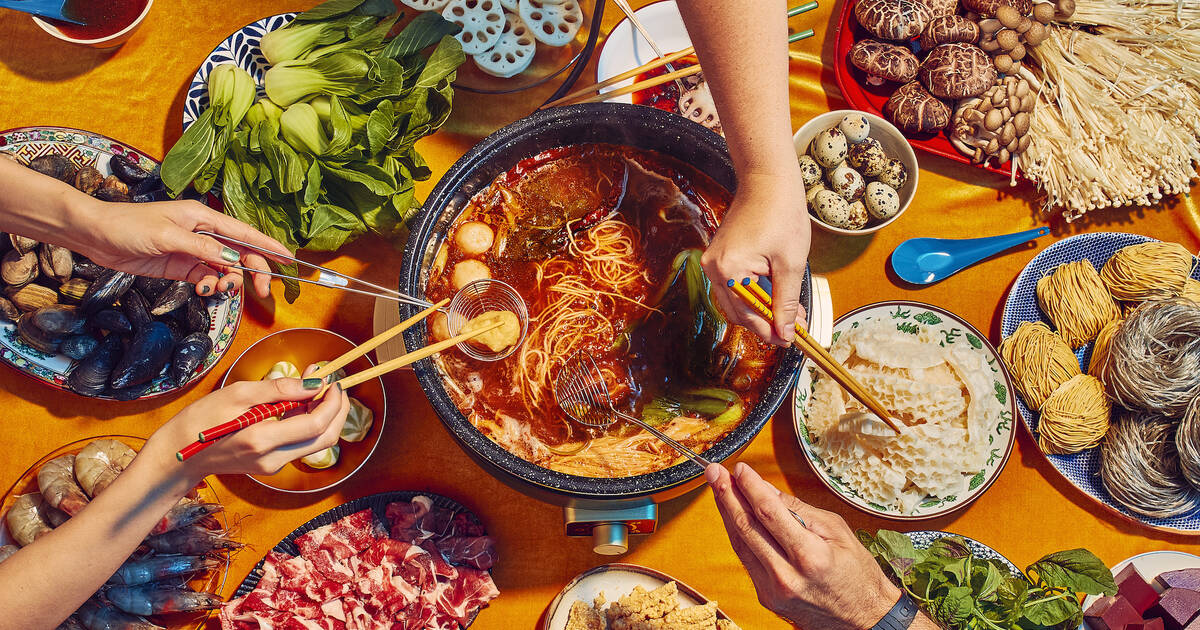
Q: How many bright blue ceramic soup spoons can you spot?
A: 2